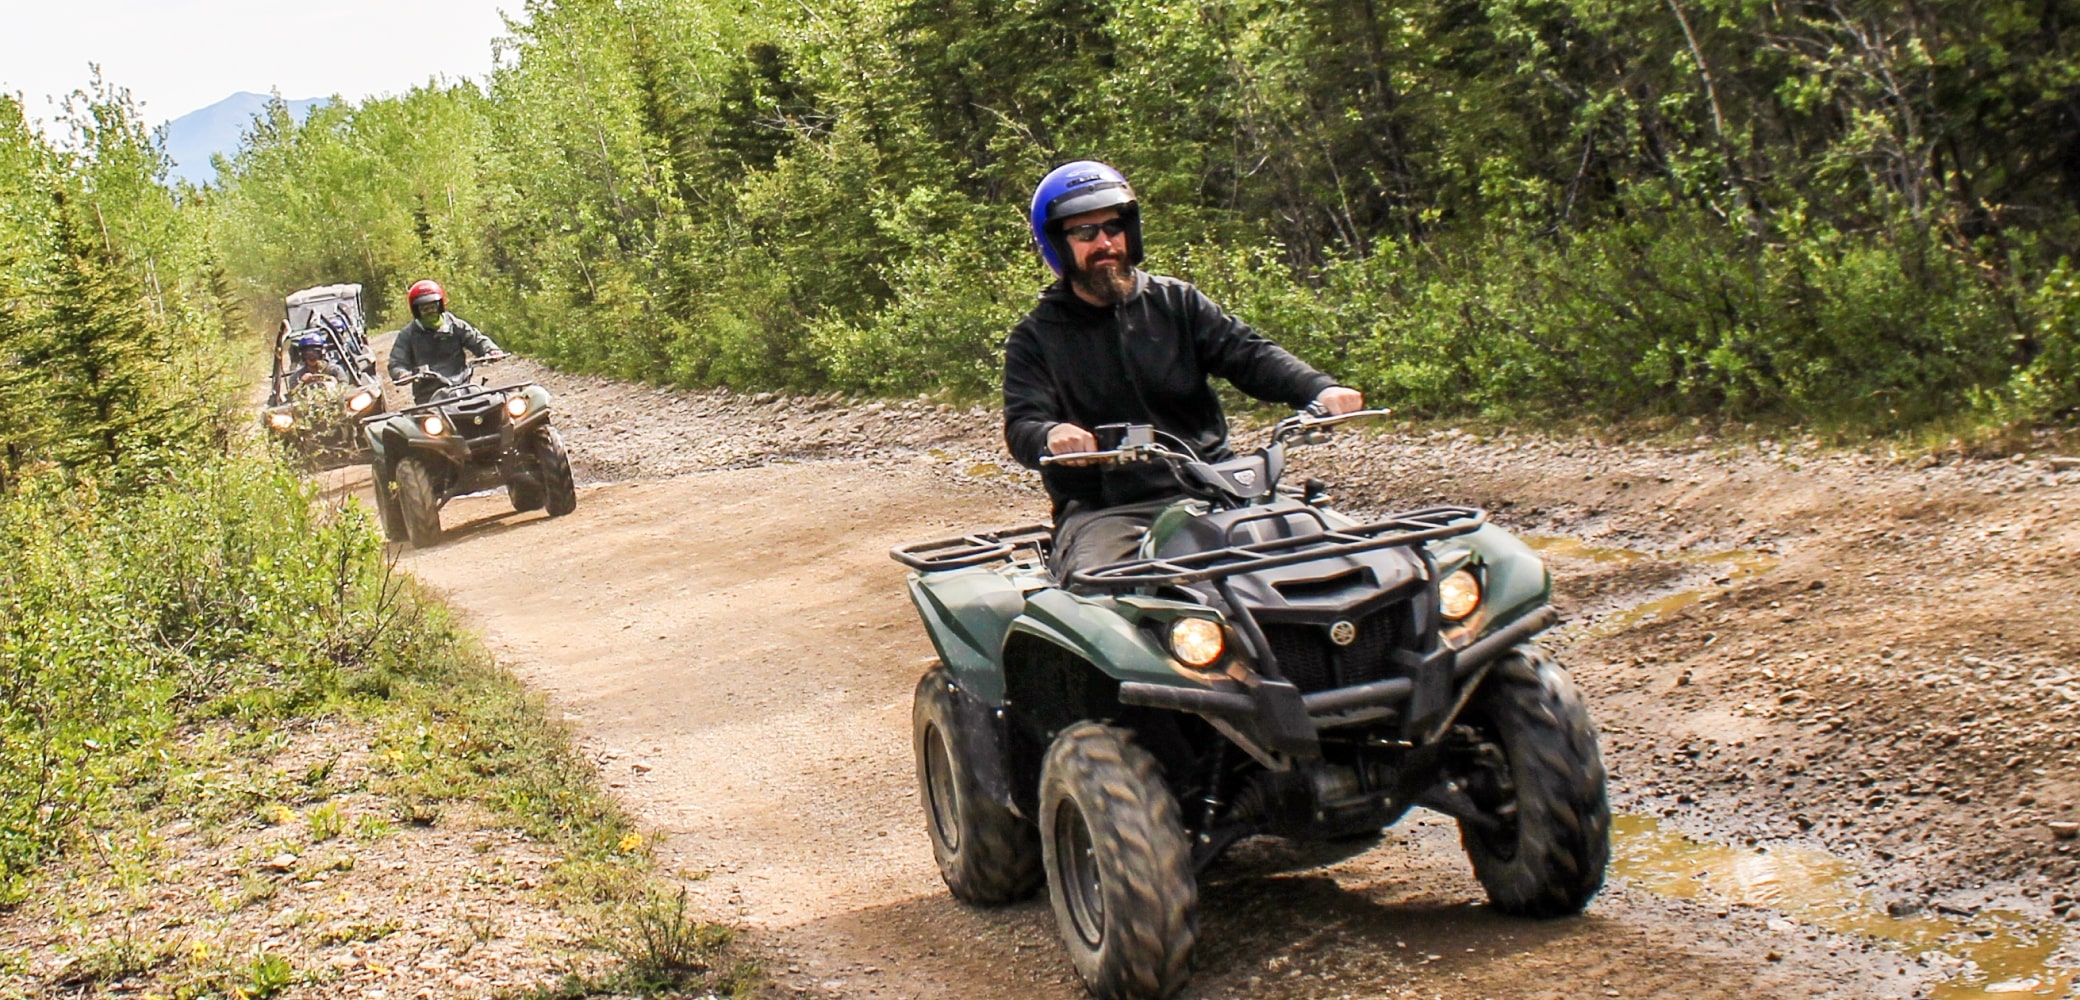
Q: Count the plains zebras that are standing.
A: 0